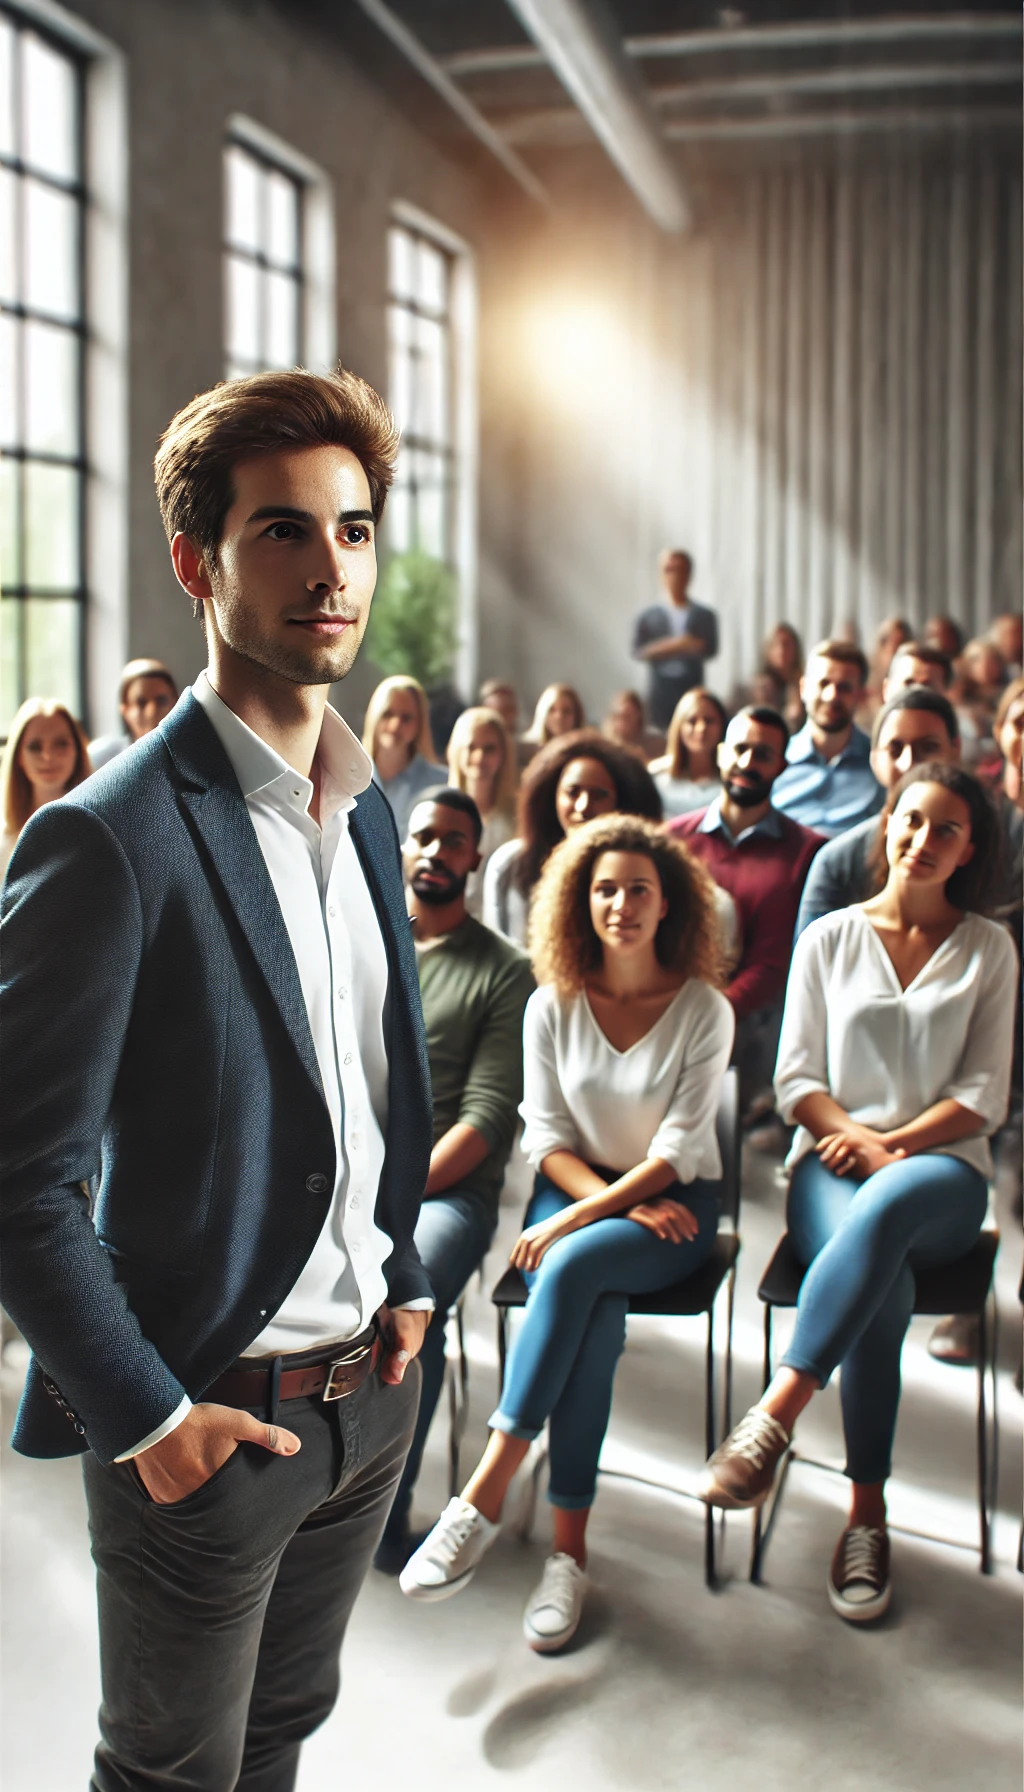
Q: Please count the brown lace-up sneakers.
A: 2